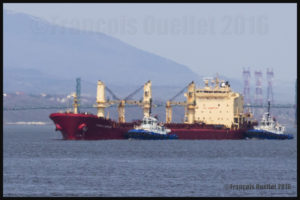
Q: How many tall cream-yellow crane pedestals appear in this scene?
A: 3